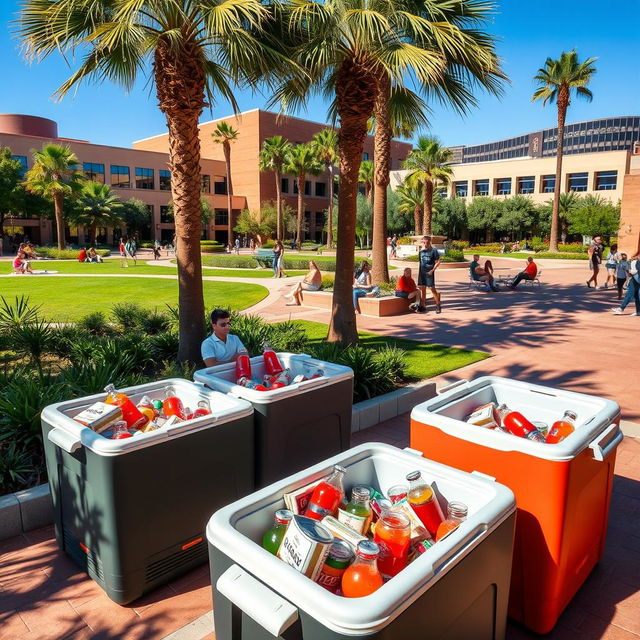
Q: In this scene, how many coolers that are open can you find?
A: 4